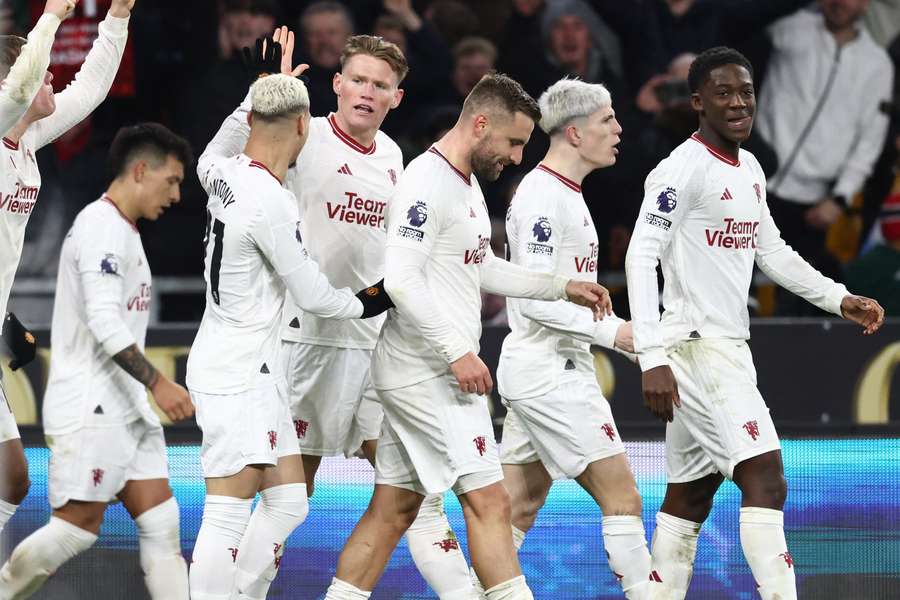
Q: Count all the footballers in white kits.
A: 7